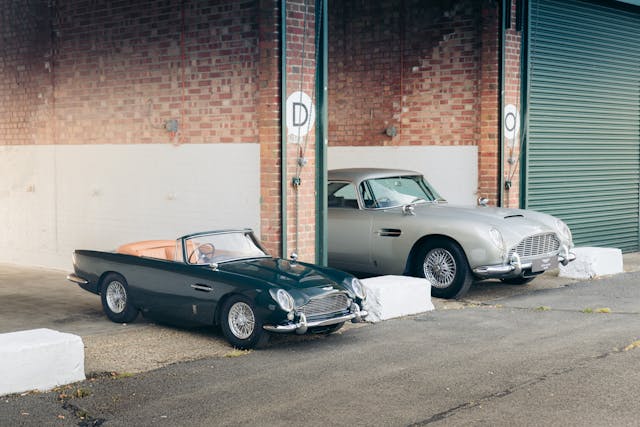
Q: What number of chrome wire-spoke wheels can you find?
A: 3